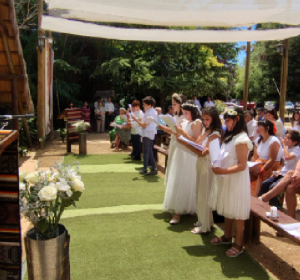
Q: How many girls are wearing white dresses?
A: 4